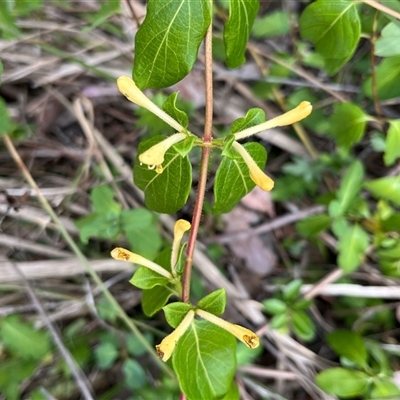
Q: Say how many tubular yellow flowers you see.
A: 8